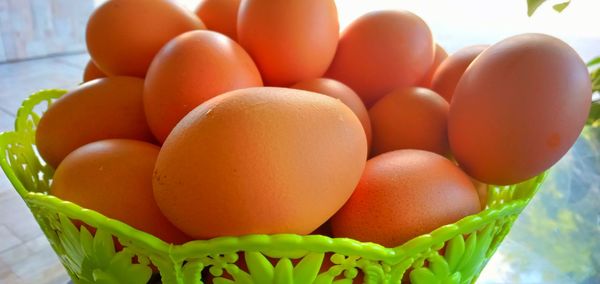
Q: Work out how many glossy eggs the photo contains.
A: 15